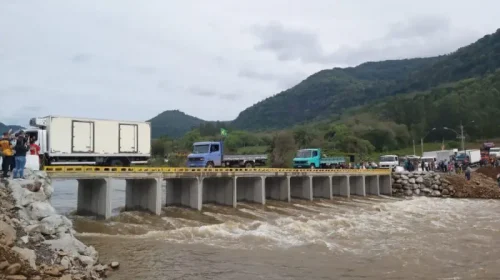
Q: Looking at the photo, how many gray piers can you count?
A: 12